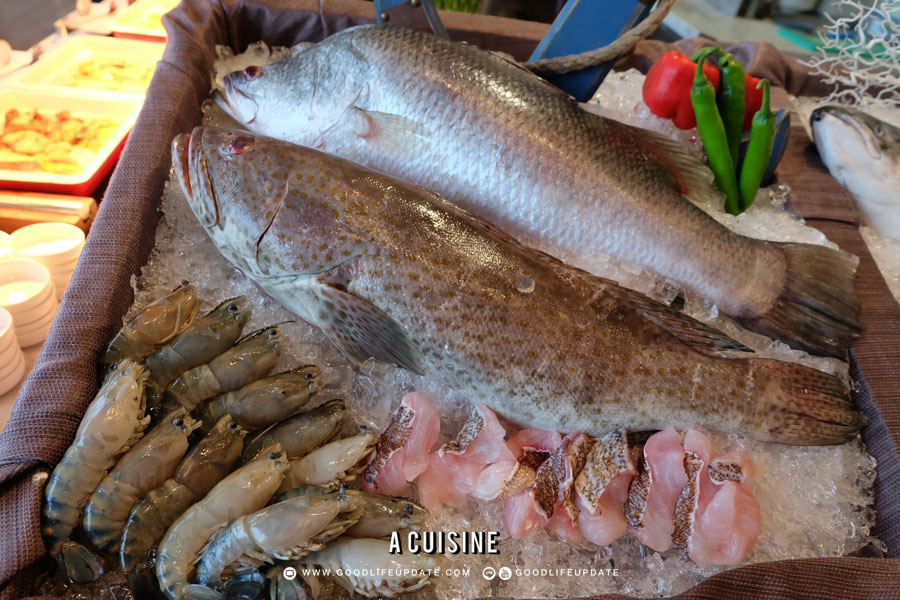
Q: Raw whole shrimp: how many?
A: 13